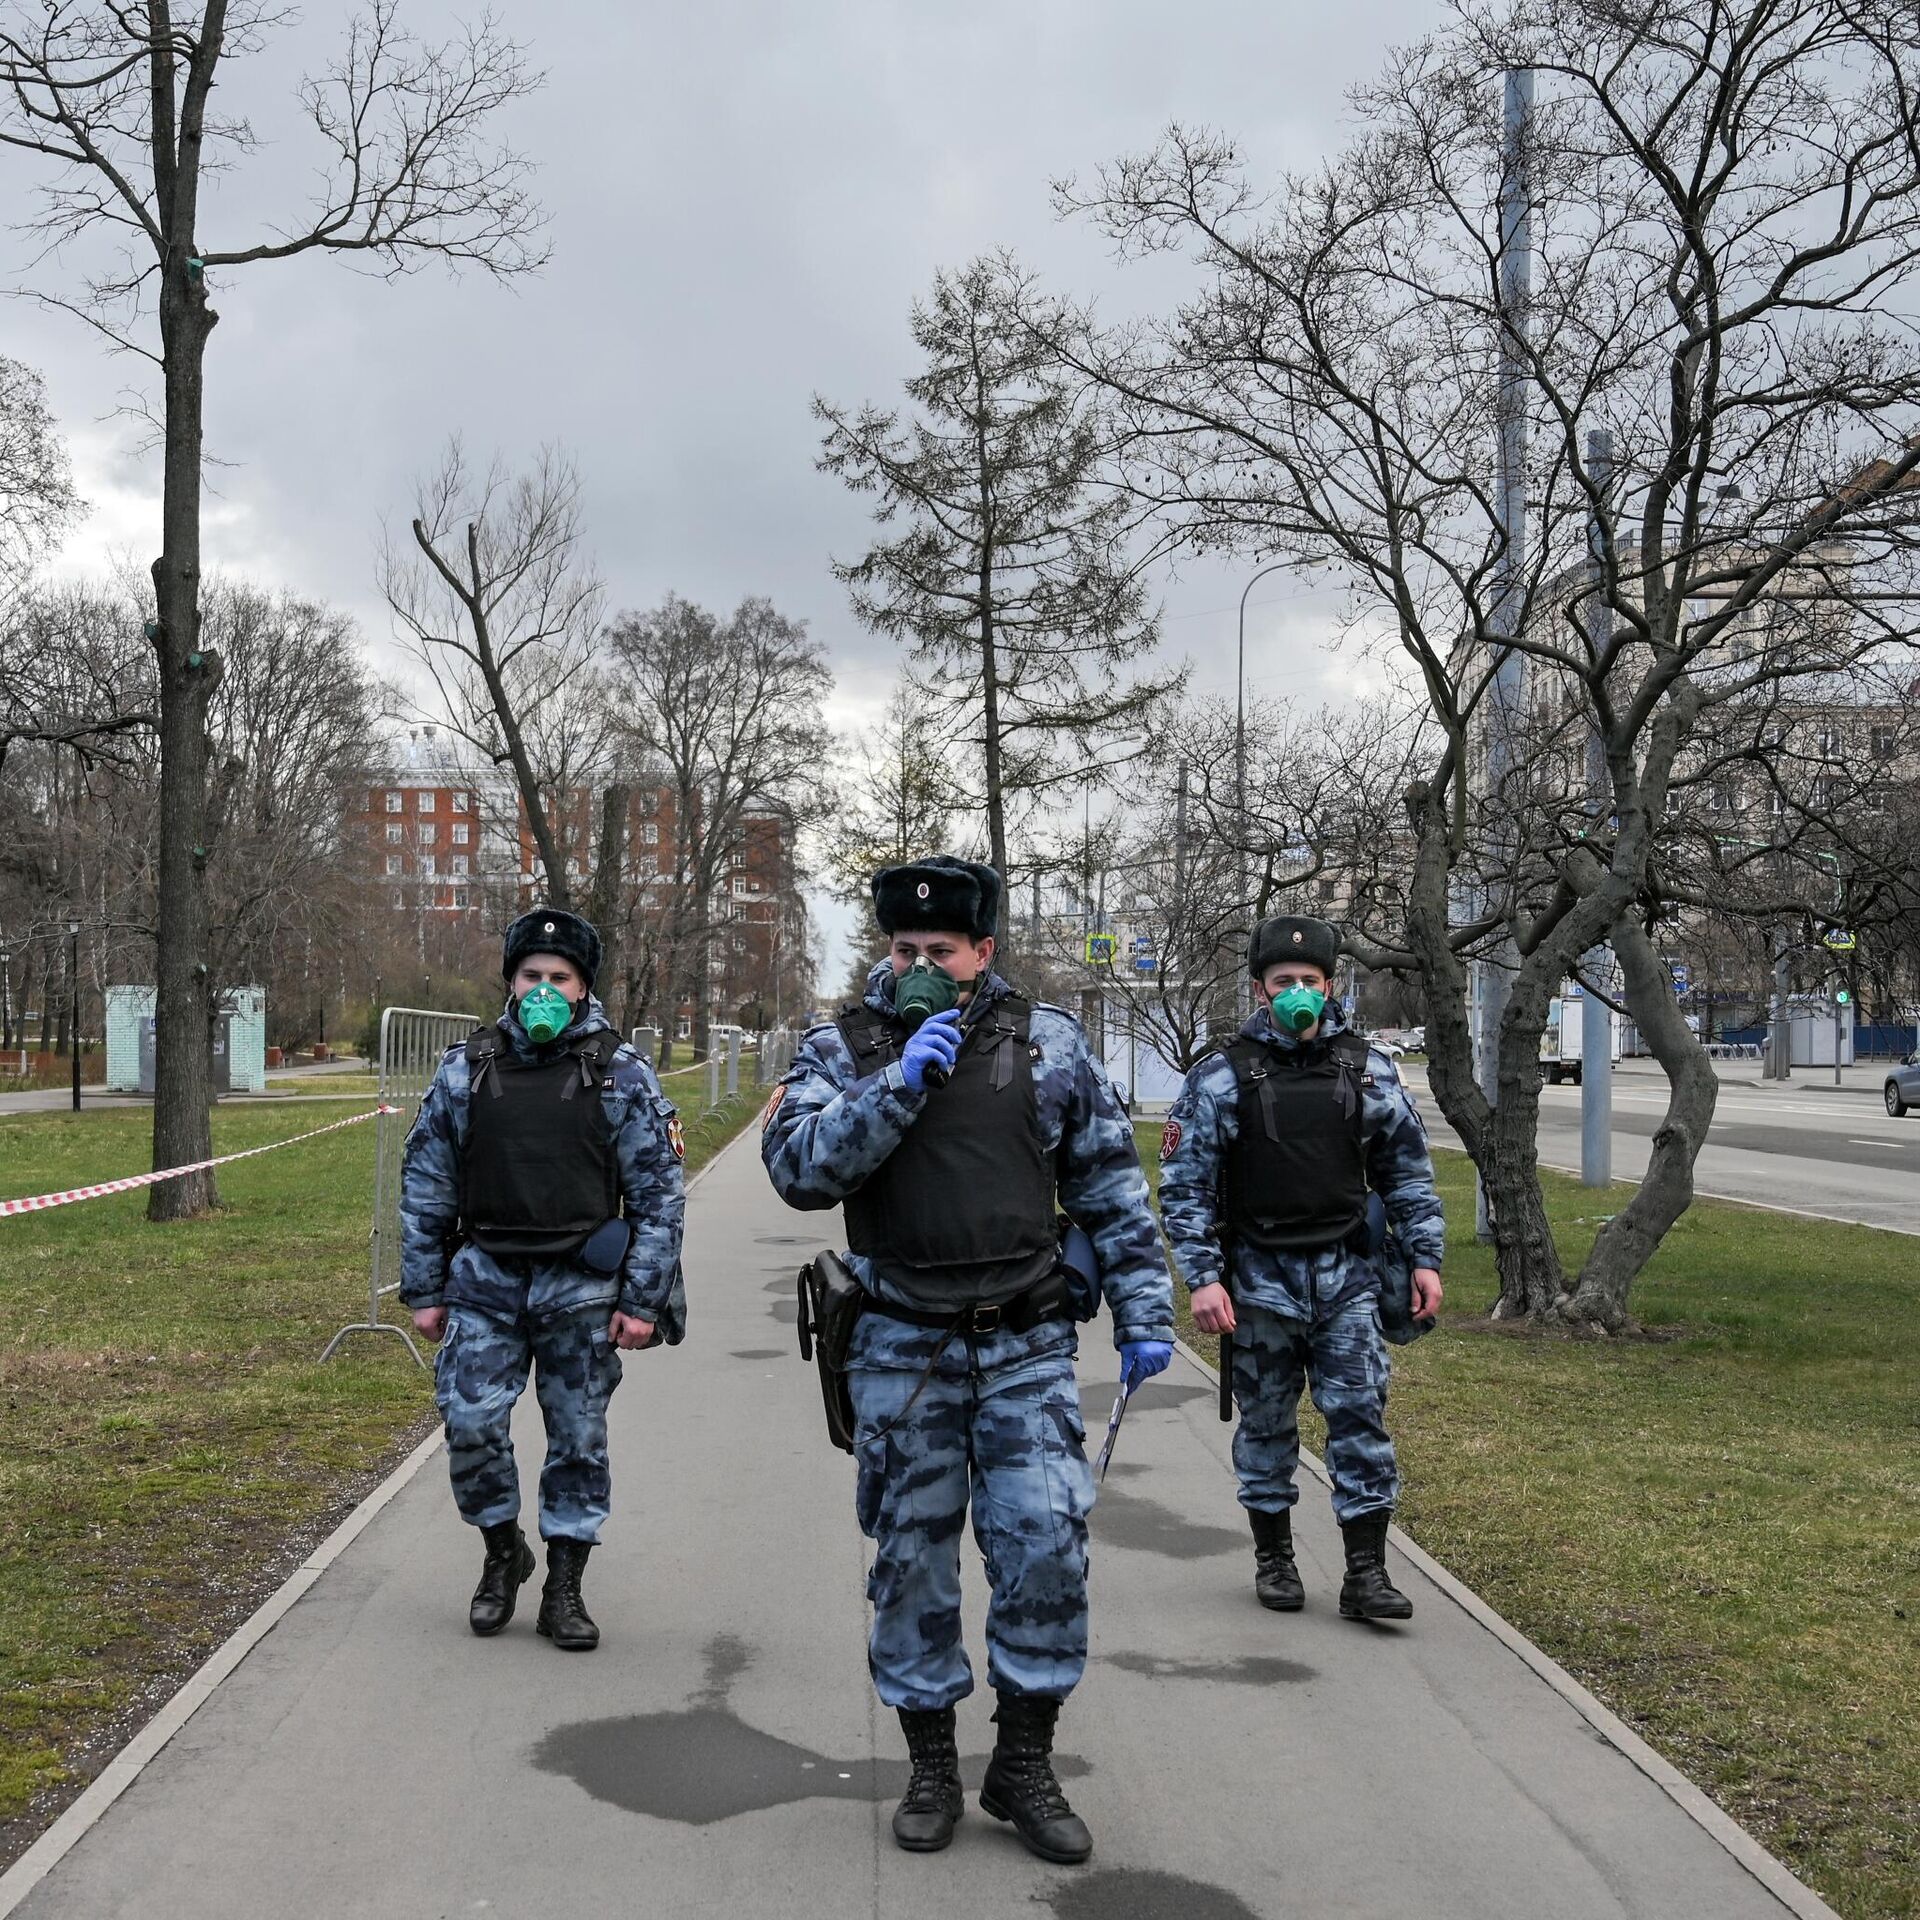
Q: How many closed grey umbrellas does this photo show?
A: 0